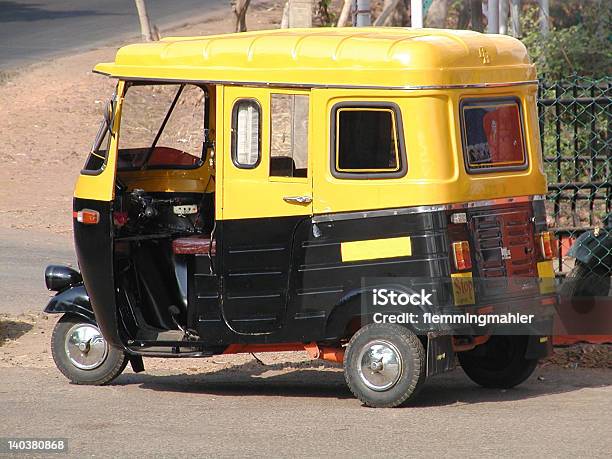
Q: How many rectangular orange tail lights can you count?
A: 2